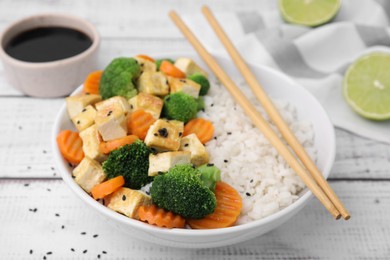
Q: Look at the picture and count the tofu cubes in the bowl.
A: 15